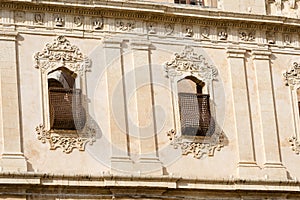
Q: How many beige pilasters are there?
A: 5